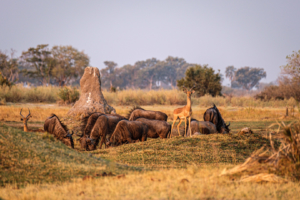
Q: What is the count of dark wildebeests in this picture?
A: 8